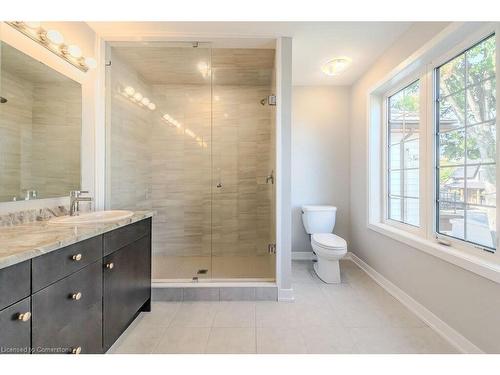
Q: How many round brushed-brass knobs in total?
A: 5